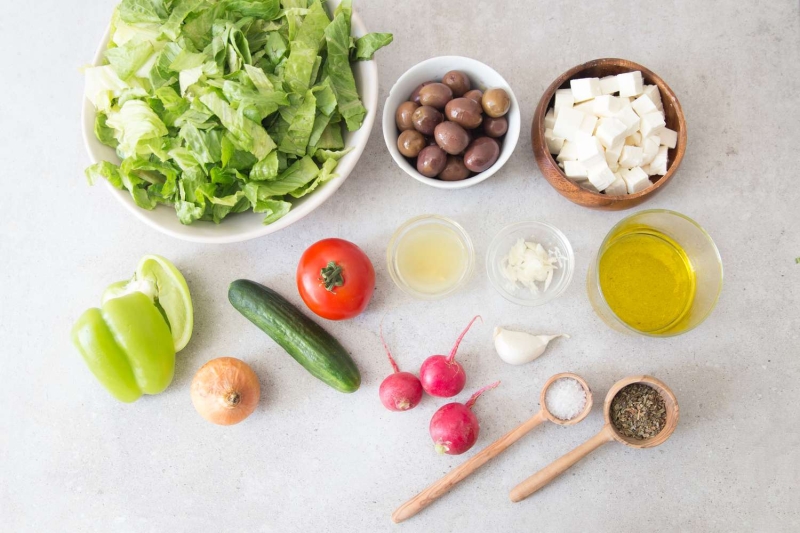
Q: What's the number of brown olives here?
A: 14